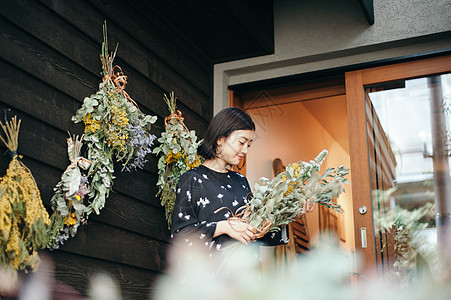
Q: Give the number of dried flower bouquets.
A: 5